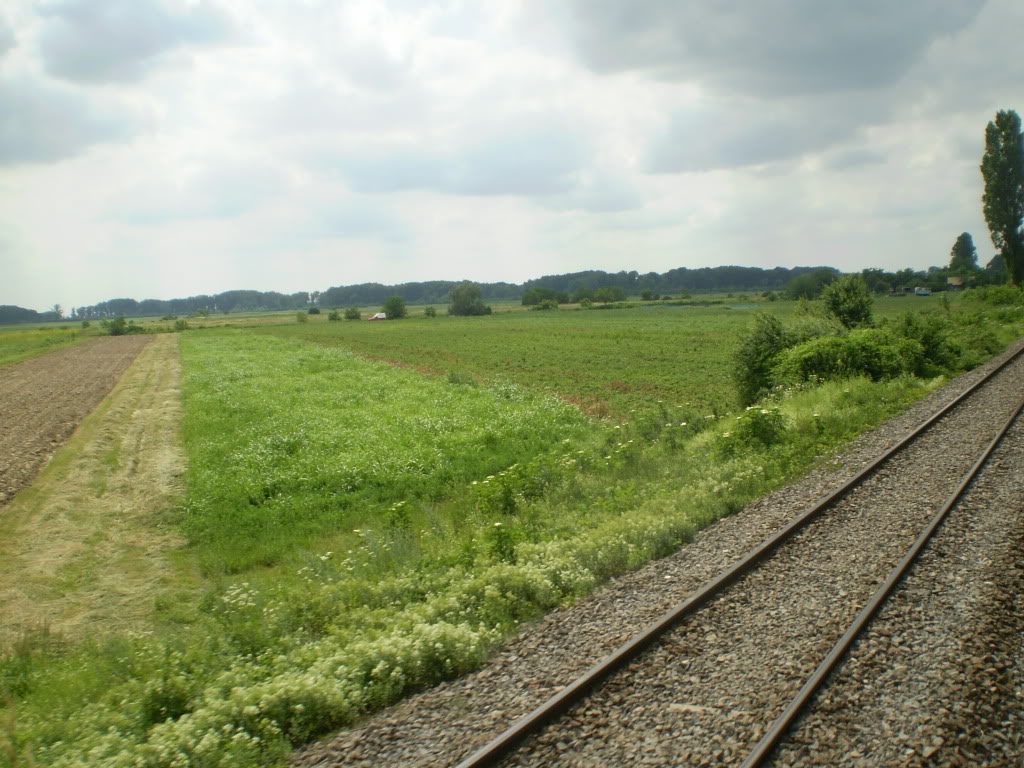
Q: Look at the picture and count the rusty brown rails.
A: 2